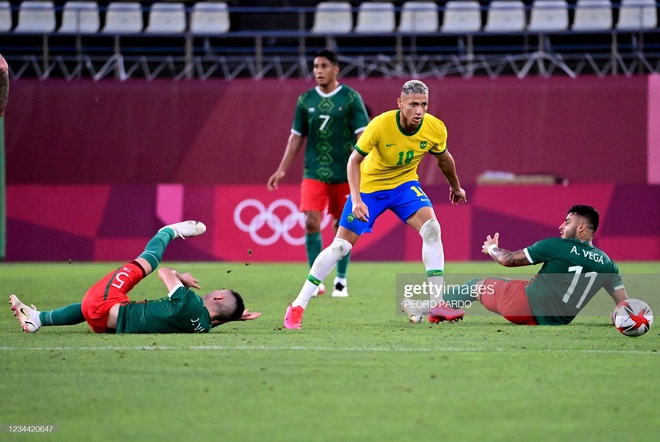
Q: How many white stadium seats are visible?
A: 14